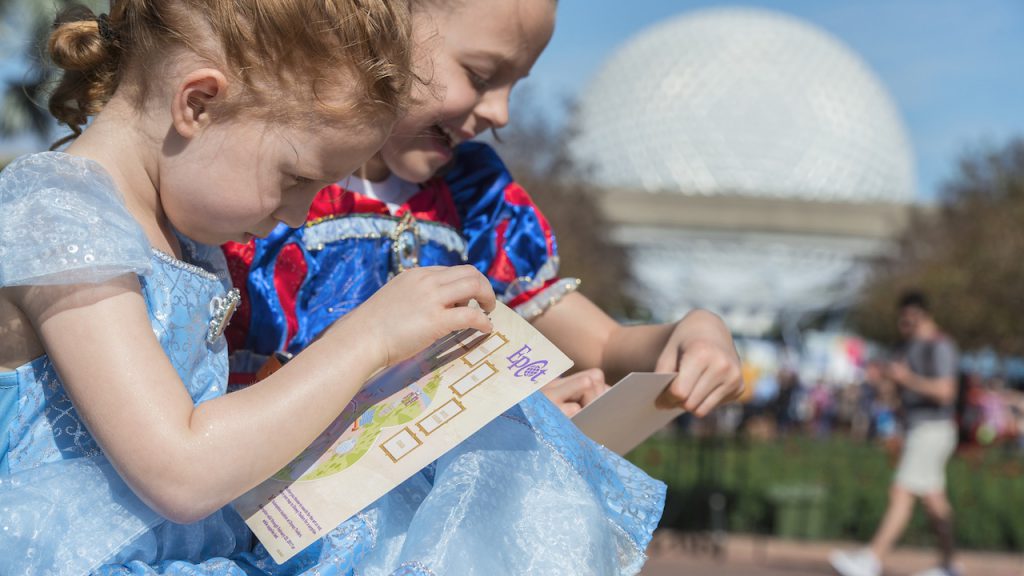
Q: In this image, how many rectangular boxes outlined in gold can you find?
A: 4